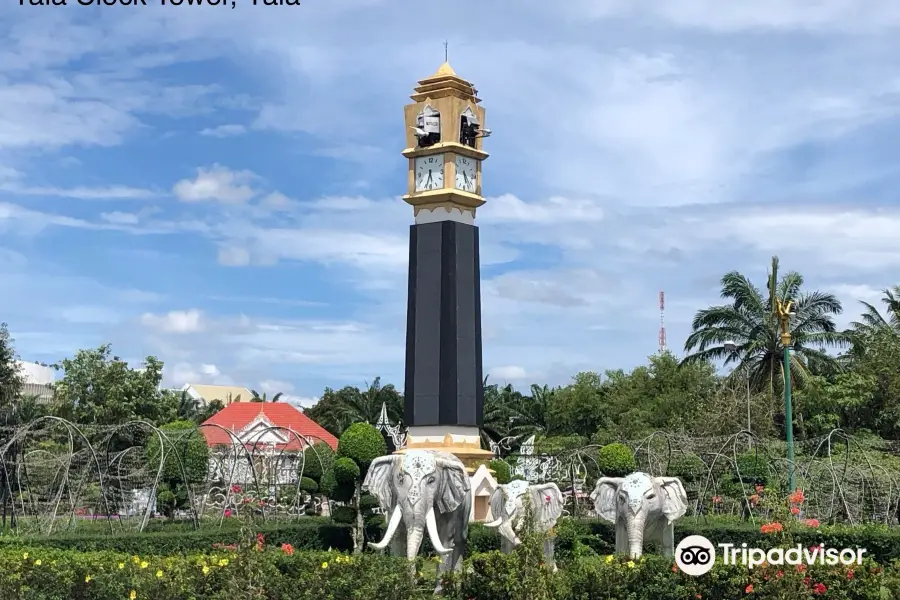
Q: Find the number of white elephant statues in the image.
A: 3